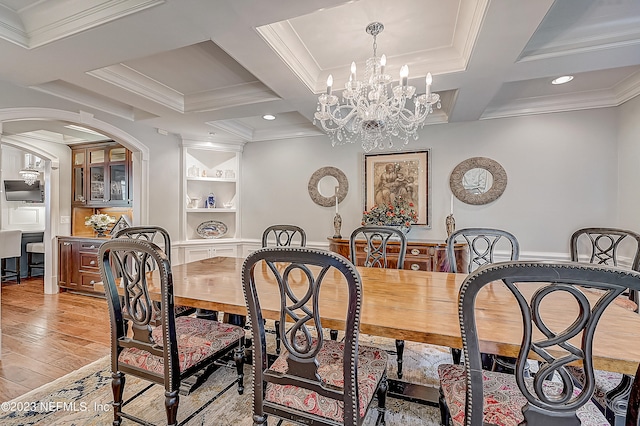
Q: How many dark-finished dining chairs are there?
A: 8